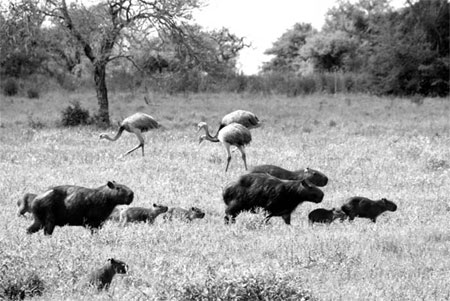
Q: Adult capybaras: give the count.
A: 3